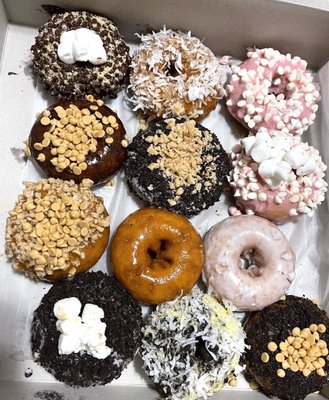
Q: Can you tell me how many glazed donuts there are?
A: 2